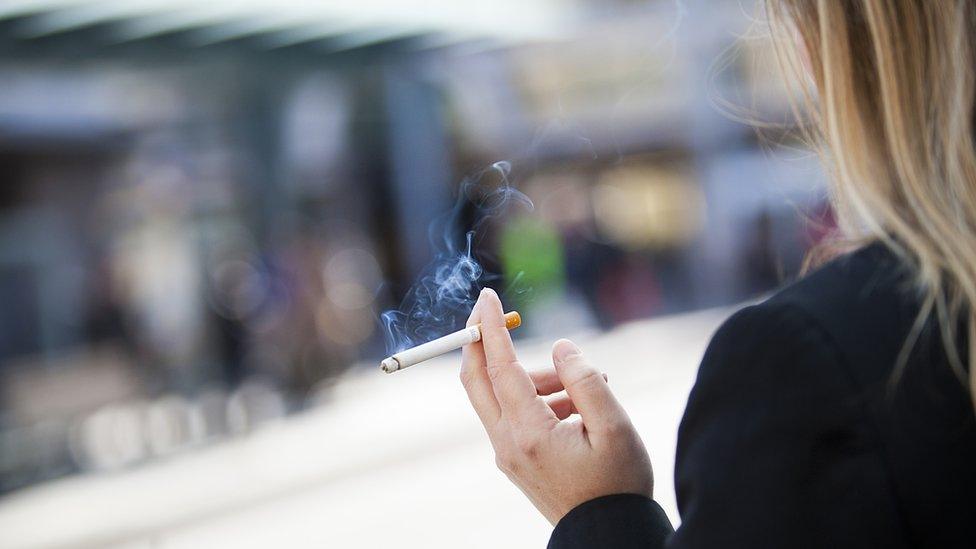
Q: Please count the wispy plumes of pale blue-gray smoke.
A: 1